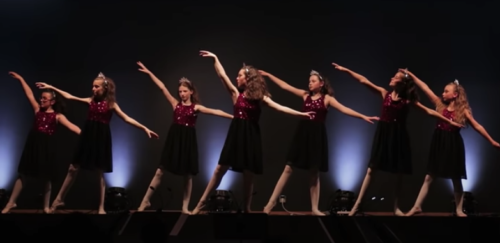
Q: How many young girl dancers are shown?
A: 7